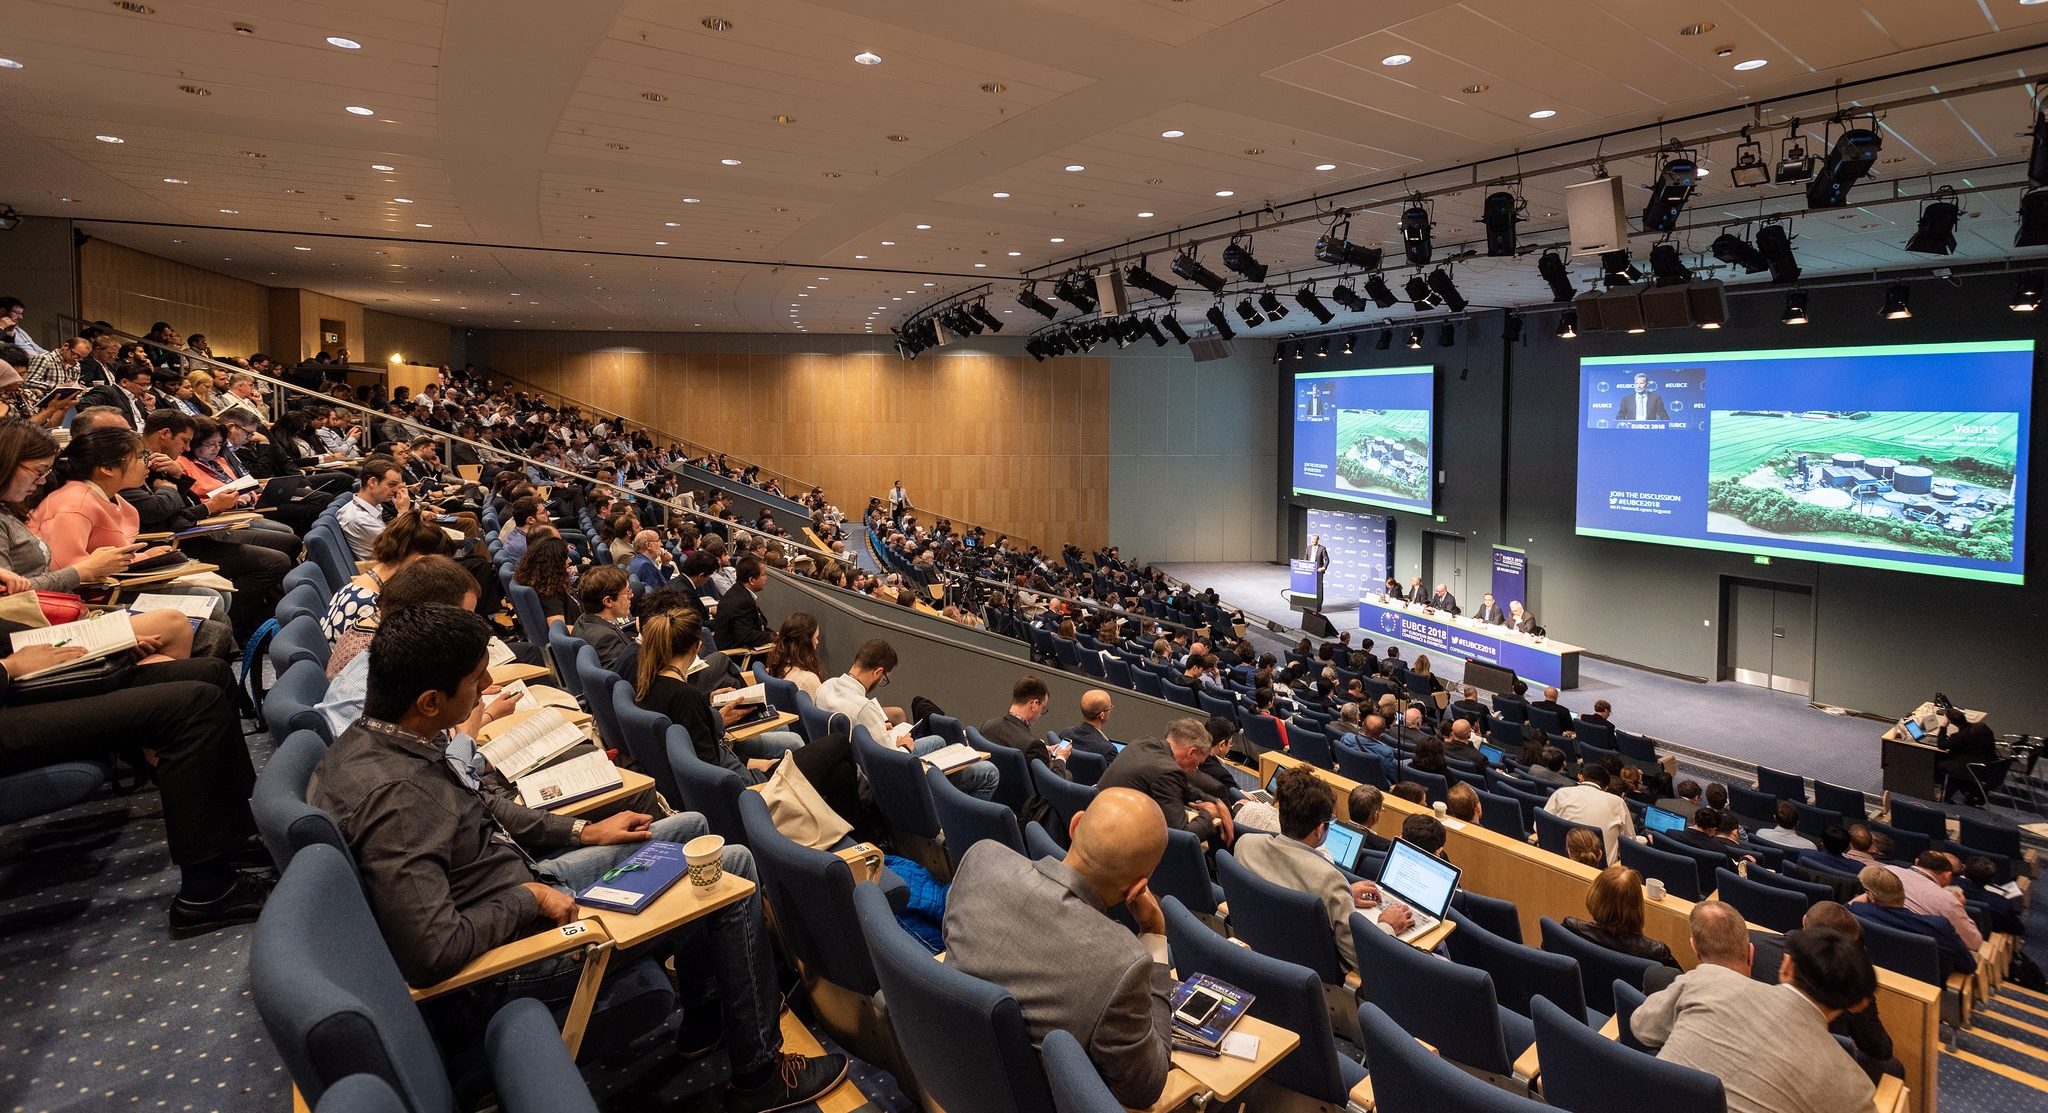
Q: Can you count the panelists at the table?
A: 5